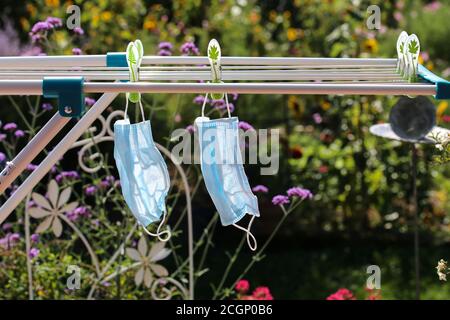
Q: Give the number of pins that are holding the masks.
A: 2